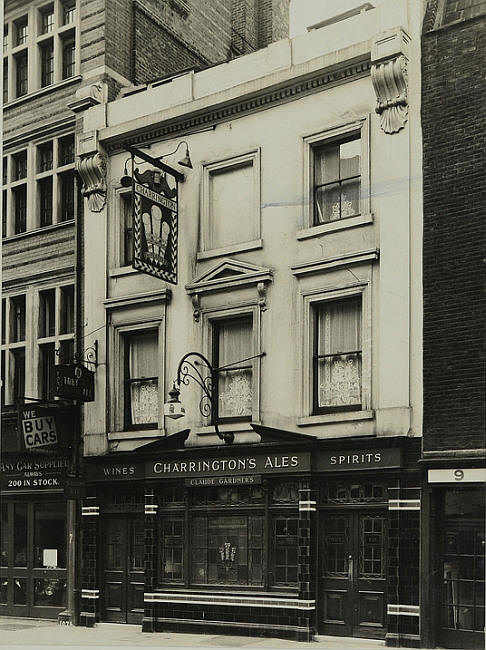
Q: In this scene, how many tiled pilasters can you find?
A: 4